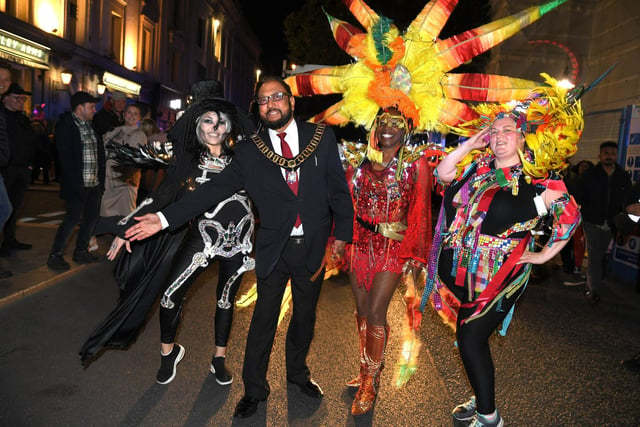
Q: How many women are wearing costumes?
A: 3